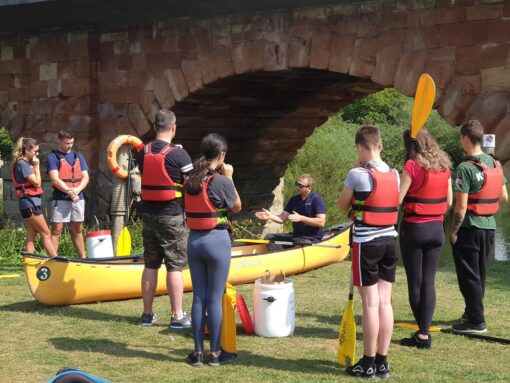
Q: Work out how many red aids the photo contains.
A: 7